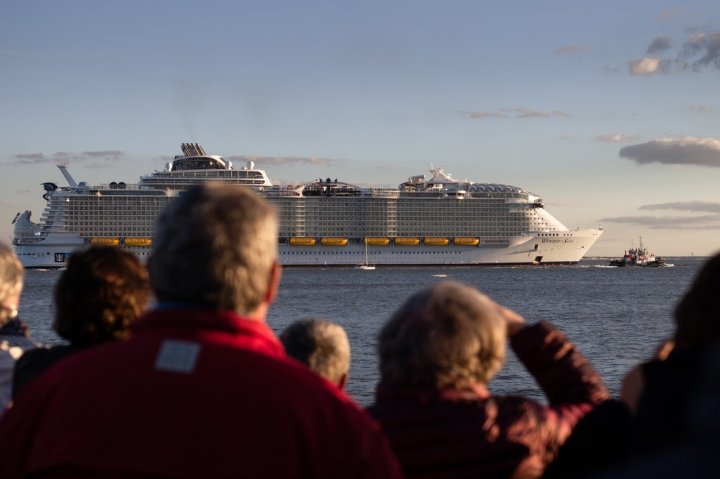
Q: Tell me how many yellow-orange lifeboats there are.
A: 8